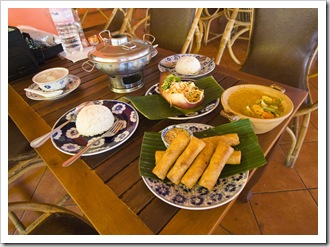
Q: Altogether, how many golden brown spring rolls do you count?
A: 7